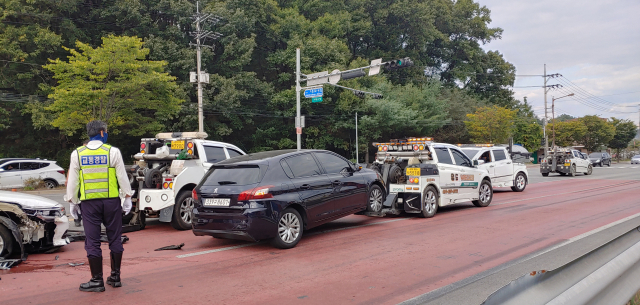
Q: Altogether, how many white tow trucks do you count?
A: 4